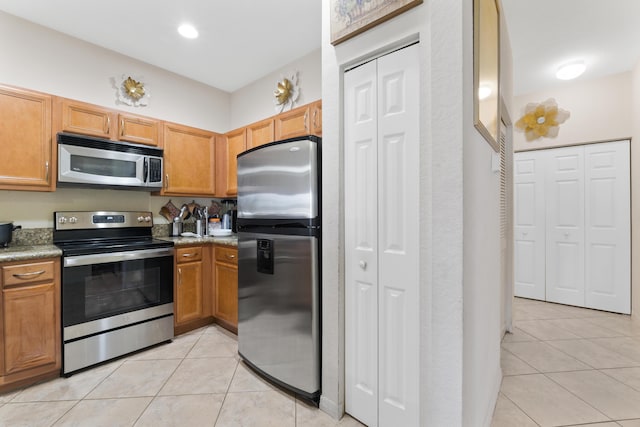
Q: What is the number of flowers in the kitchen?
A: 2